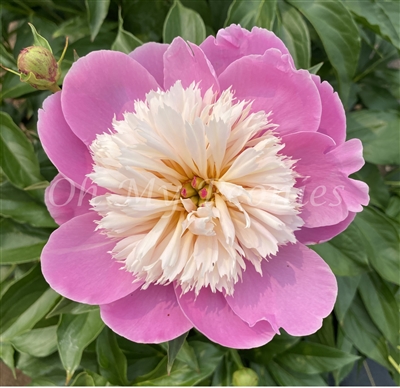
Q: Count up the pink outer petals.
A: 14